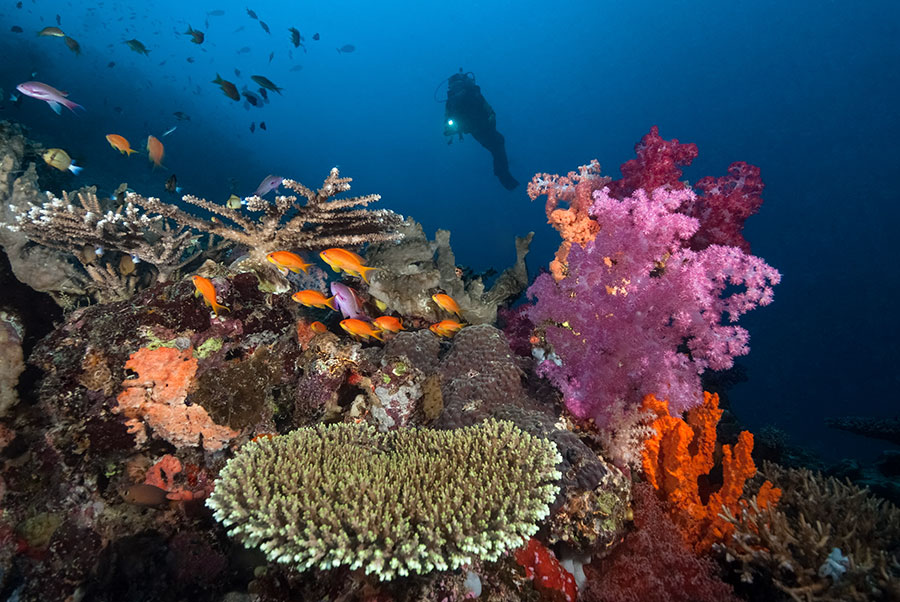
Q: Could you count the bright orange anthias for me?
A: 11